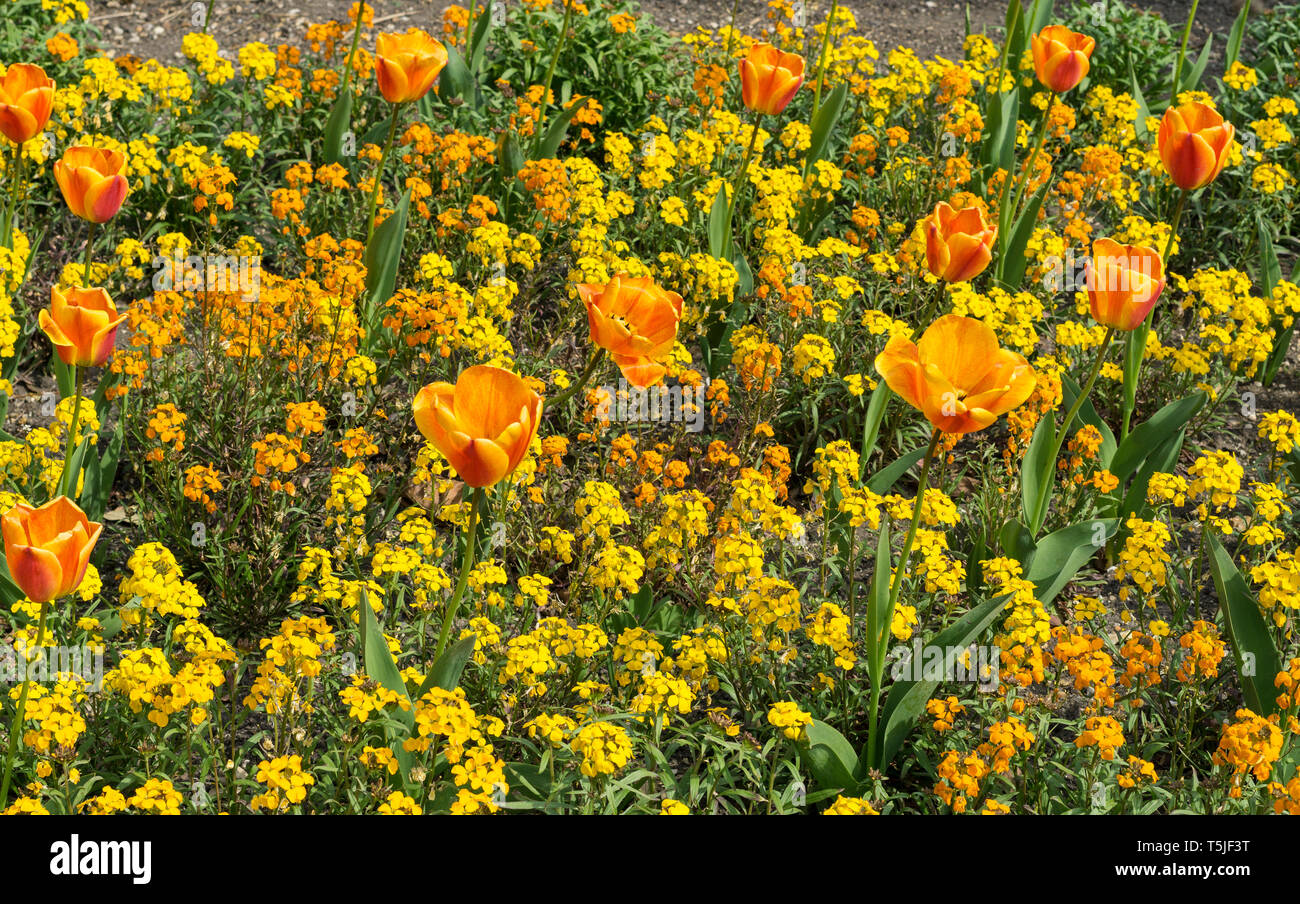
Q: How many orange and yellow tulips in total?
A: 13